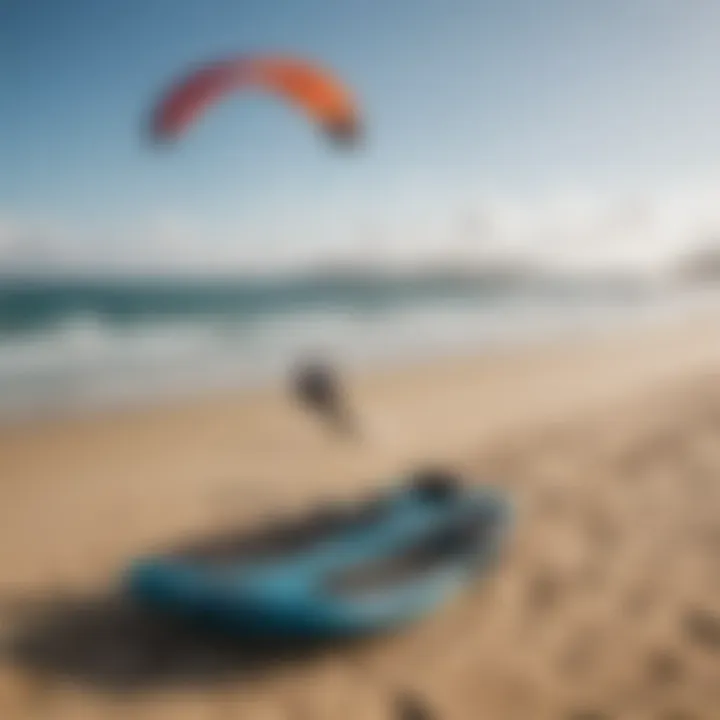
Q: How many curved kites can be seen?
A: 1